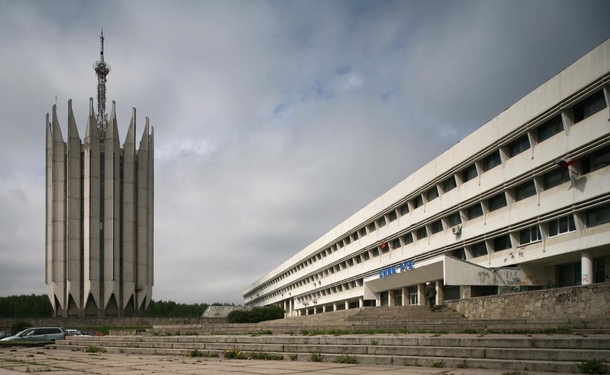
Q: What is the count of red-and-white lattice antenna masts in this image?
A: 1